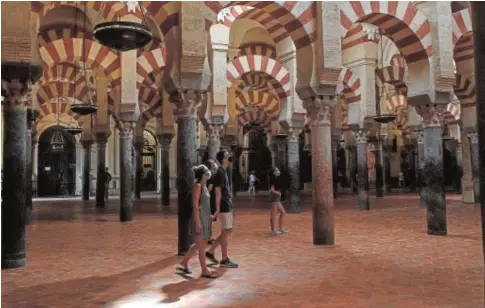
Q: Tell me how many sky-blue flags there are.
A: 0